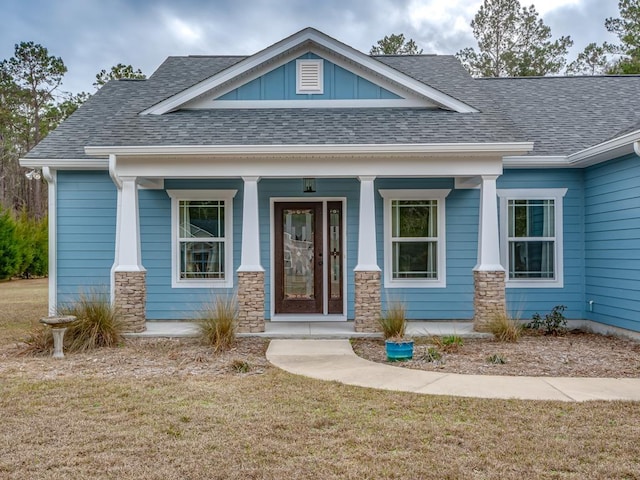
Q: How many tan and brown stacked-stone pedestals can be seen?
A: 4